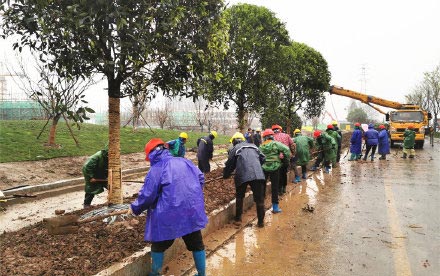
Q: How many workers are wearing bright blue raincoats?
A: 4